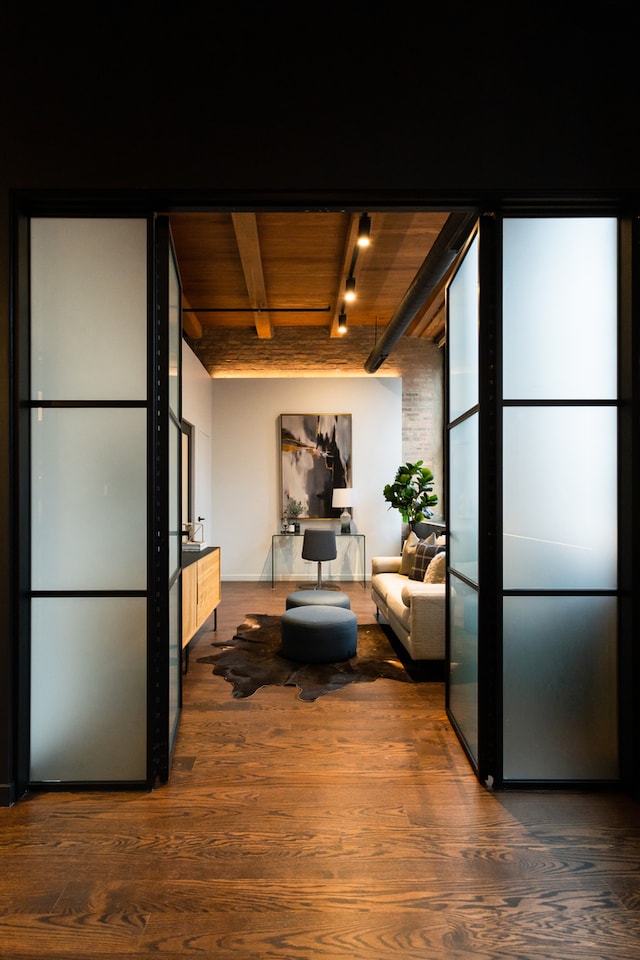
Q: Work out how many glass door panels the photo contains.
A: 12